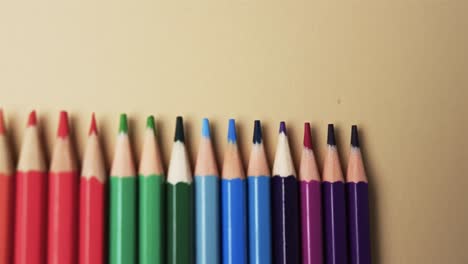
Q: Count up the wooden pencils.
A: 14